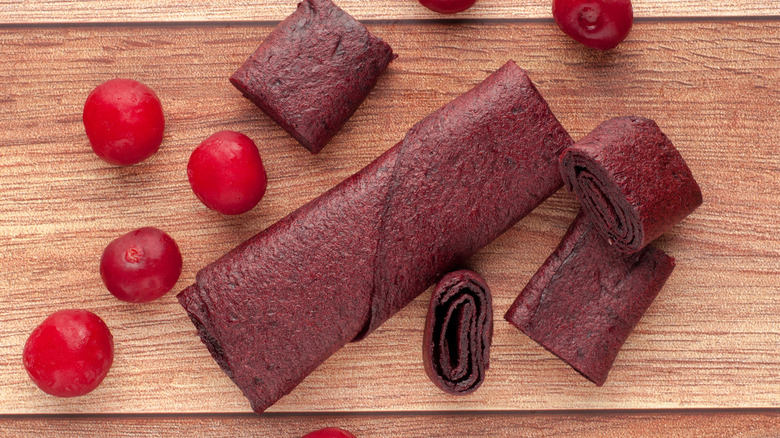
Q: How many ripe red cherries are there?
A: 7